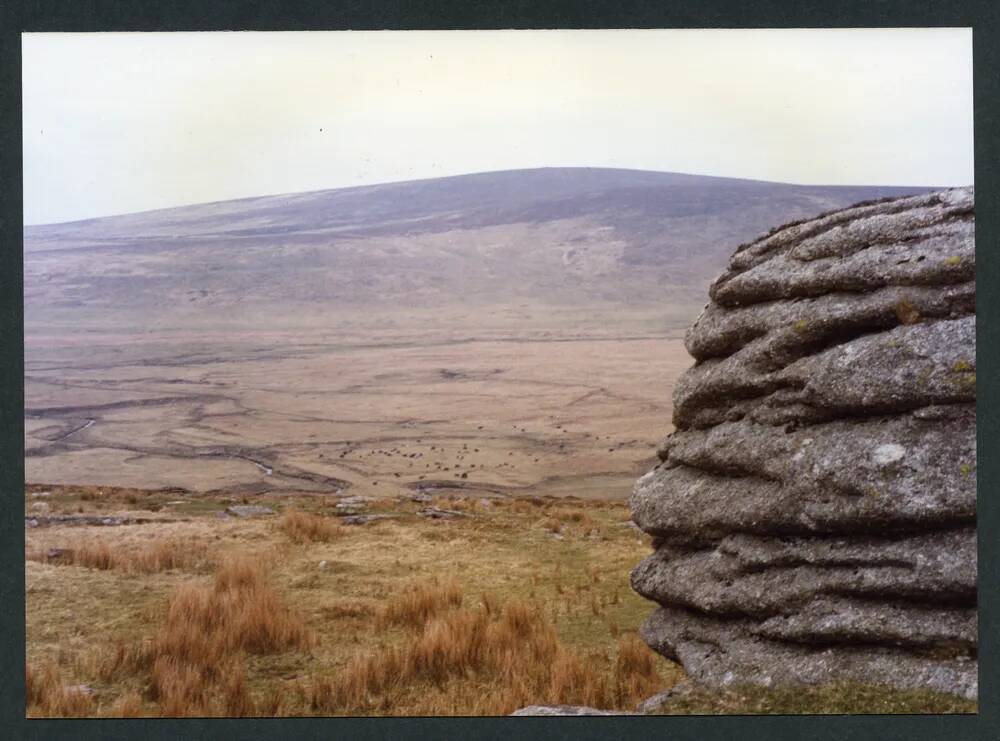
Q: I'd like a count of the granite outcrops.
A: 1